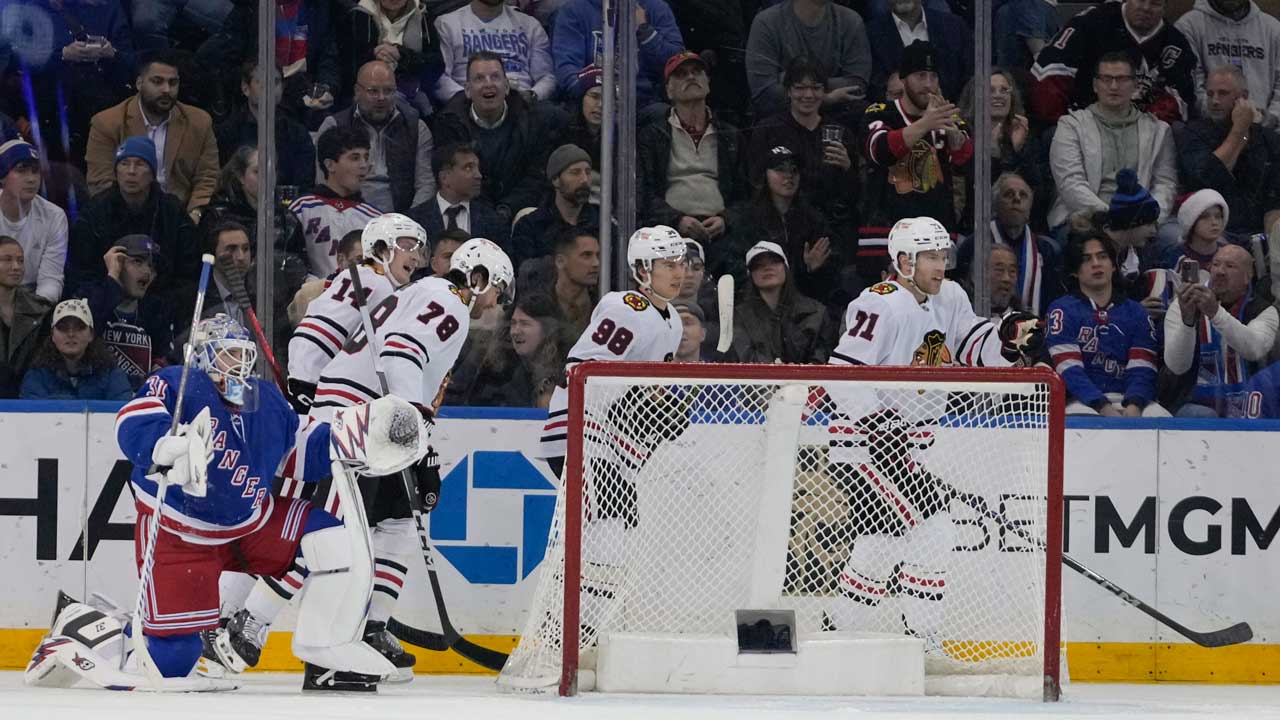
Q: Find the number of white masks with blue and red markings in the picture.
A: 1